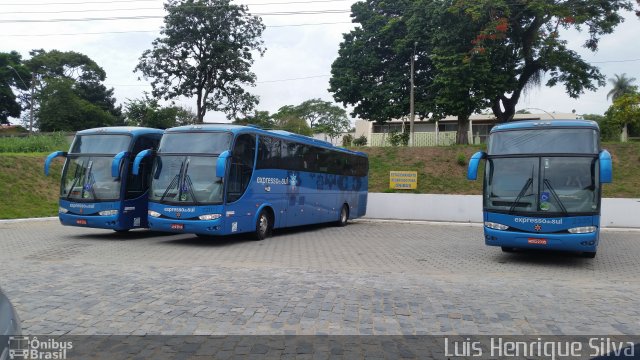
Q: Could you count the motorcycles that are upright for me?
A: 0